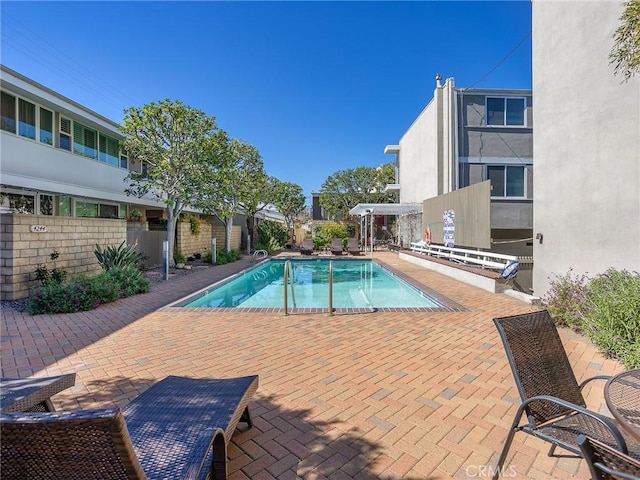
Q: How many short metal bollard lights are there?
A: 3